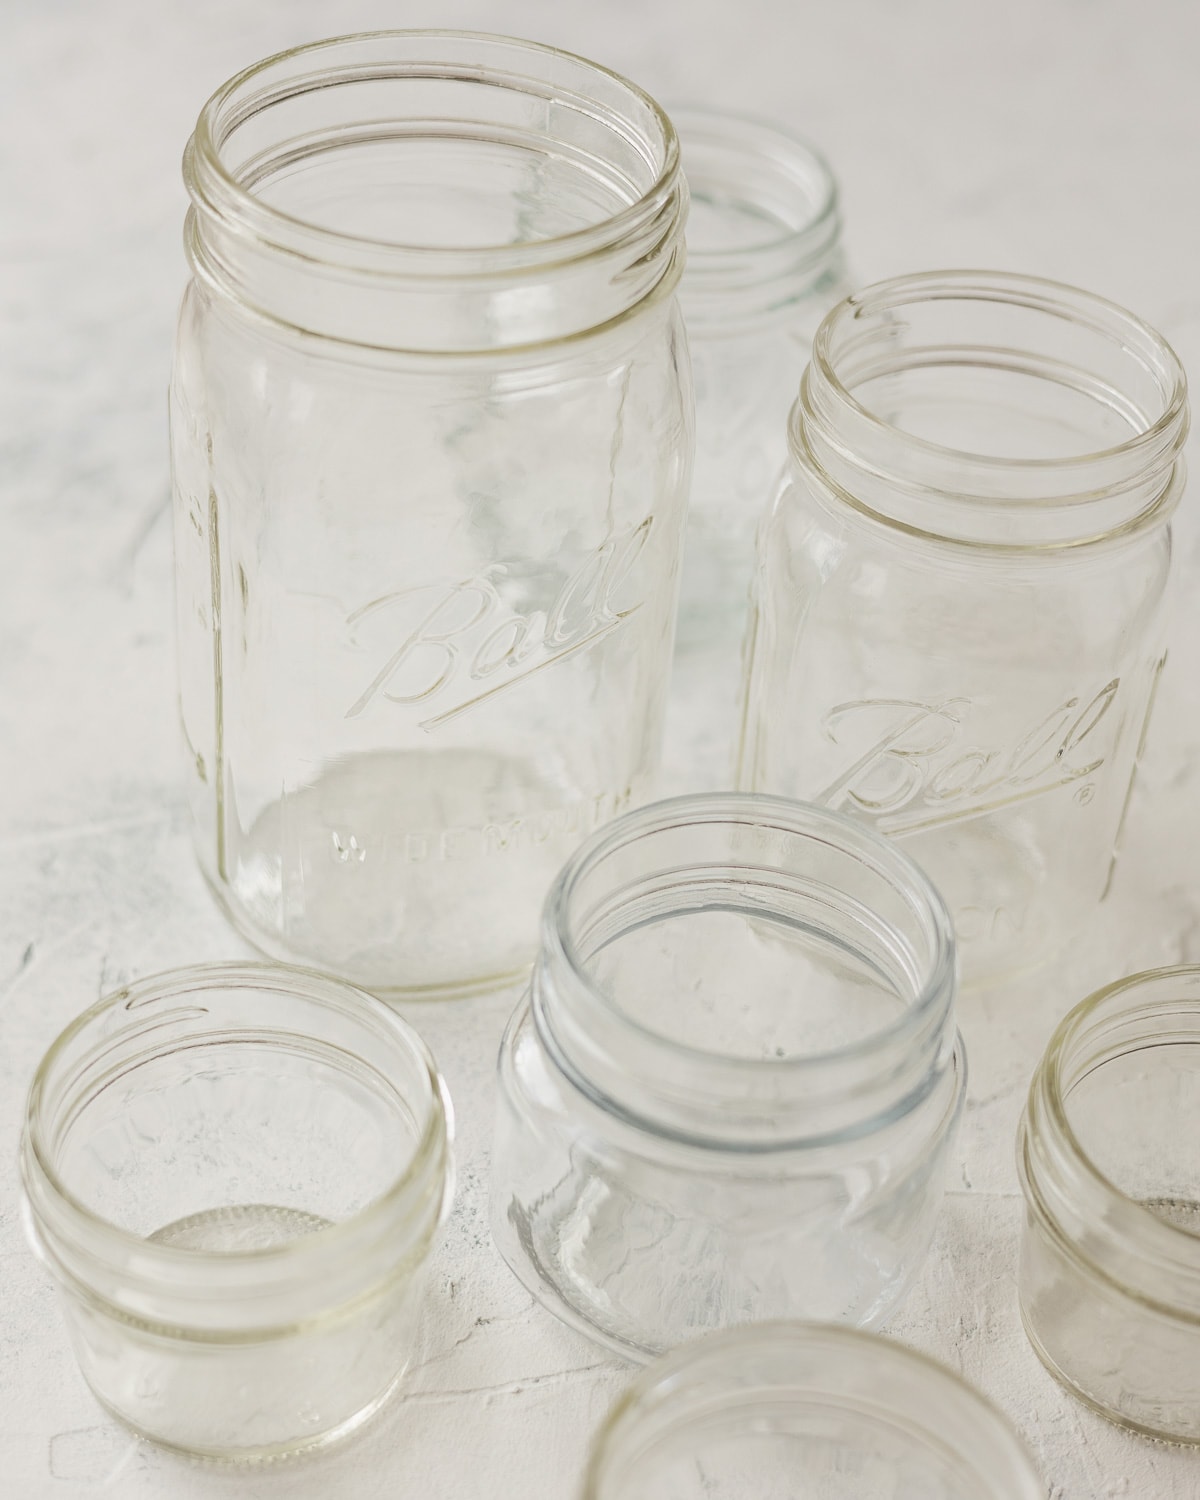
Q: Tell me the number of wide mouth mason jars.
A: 1